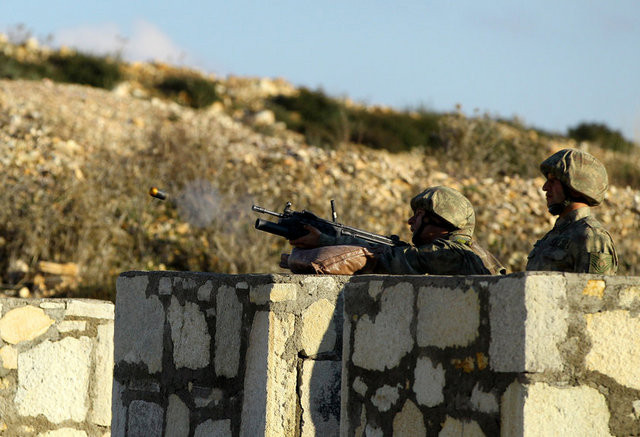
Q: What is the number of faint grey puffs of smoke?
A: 1